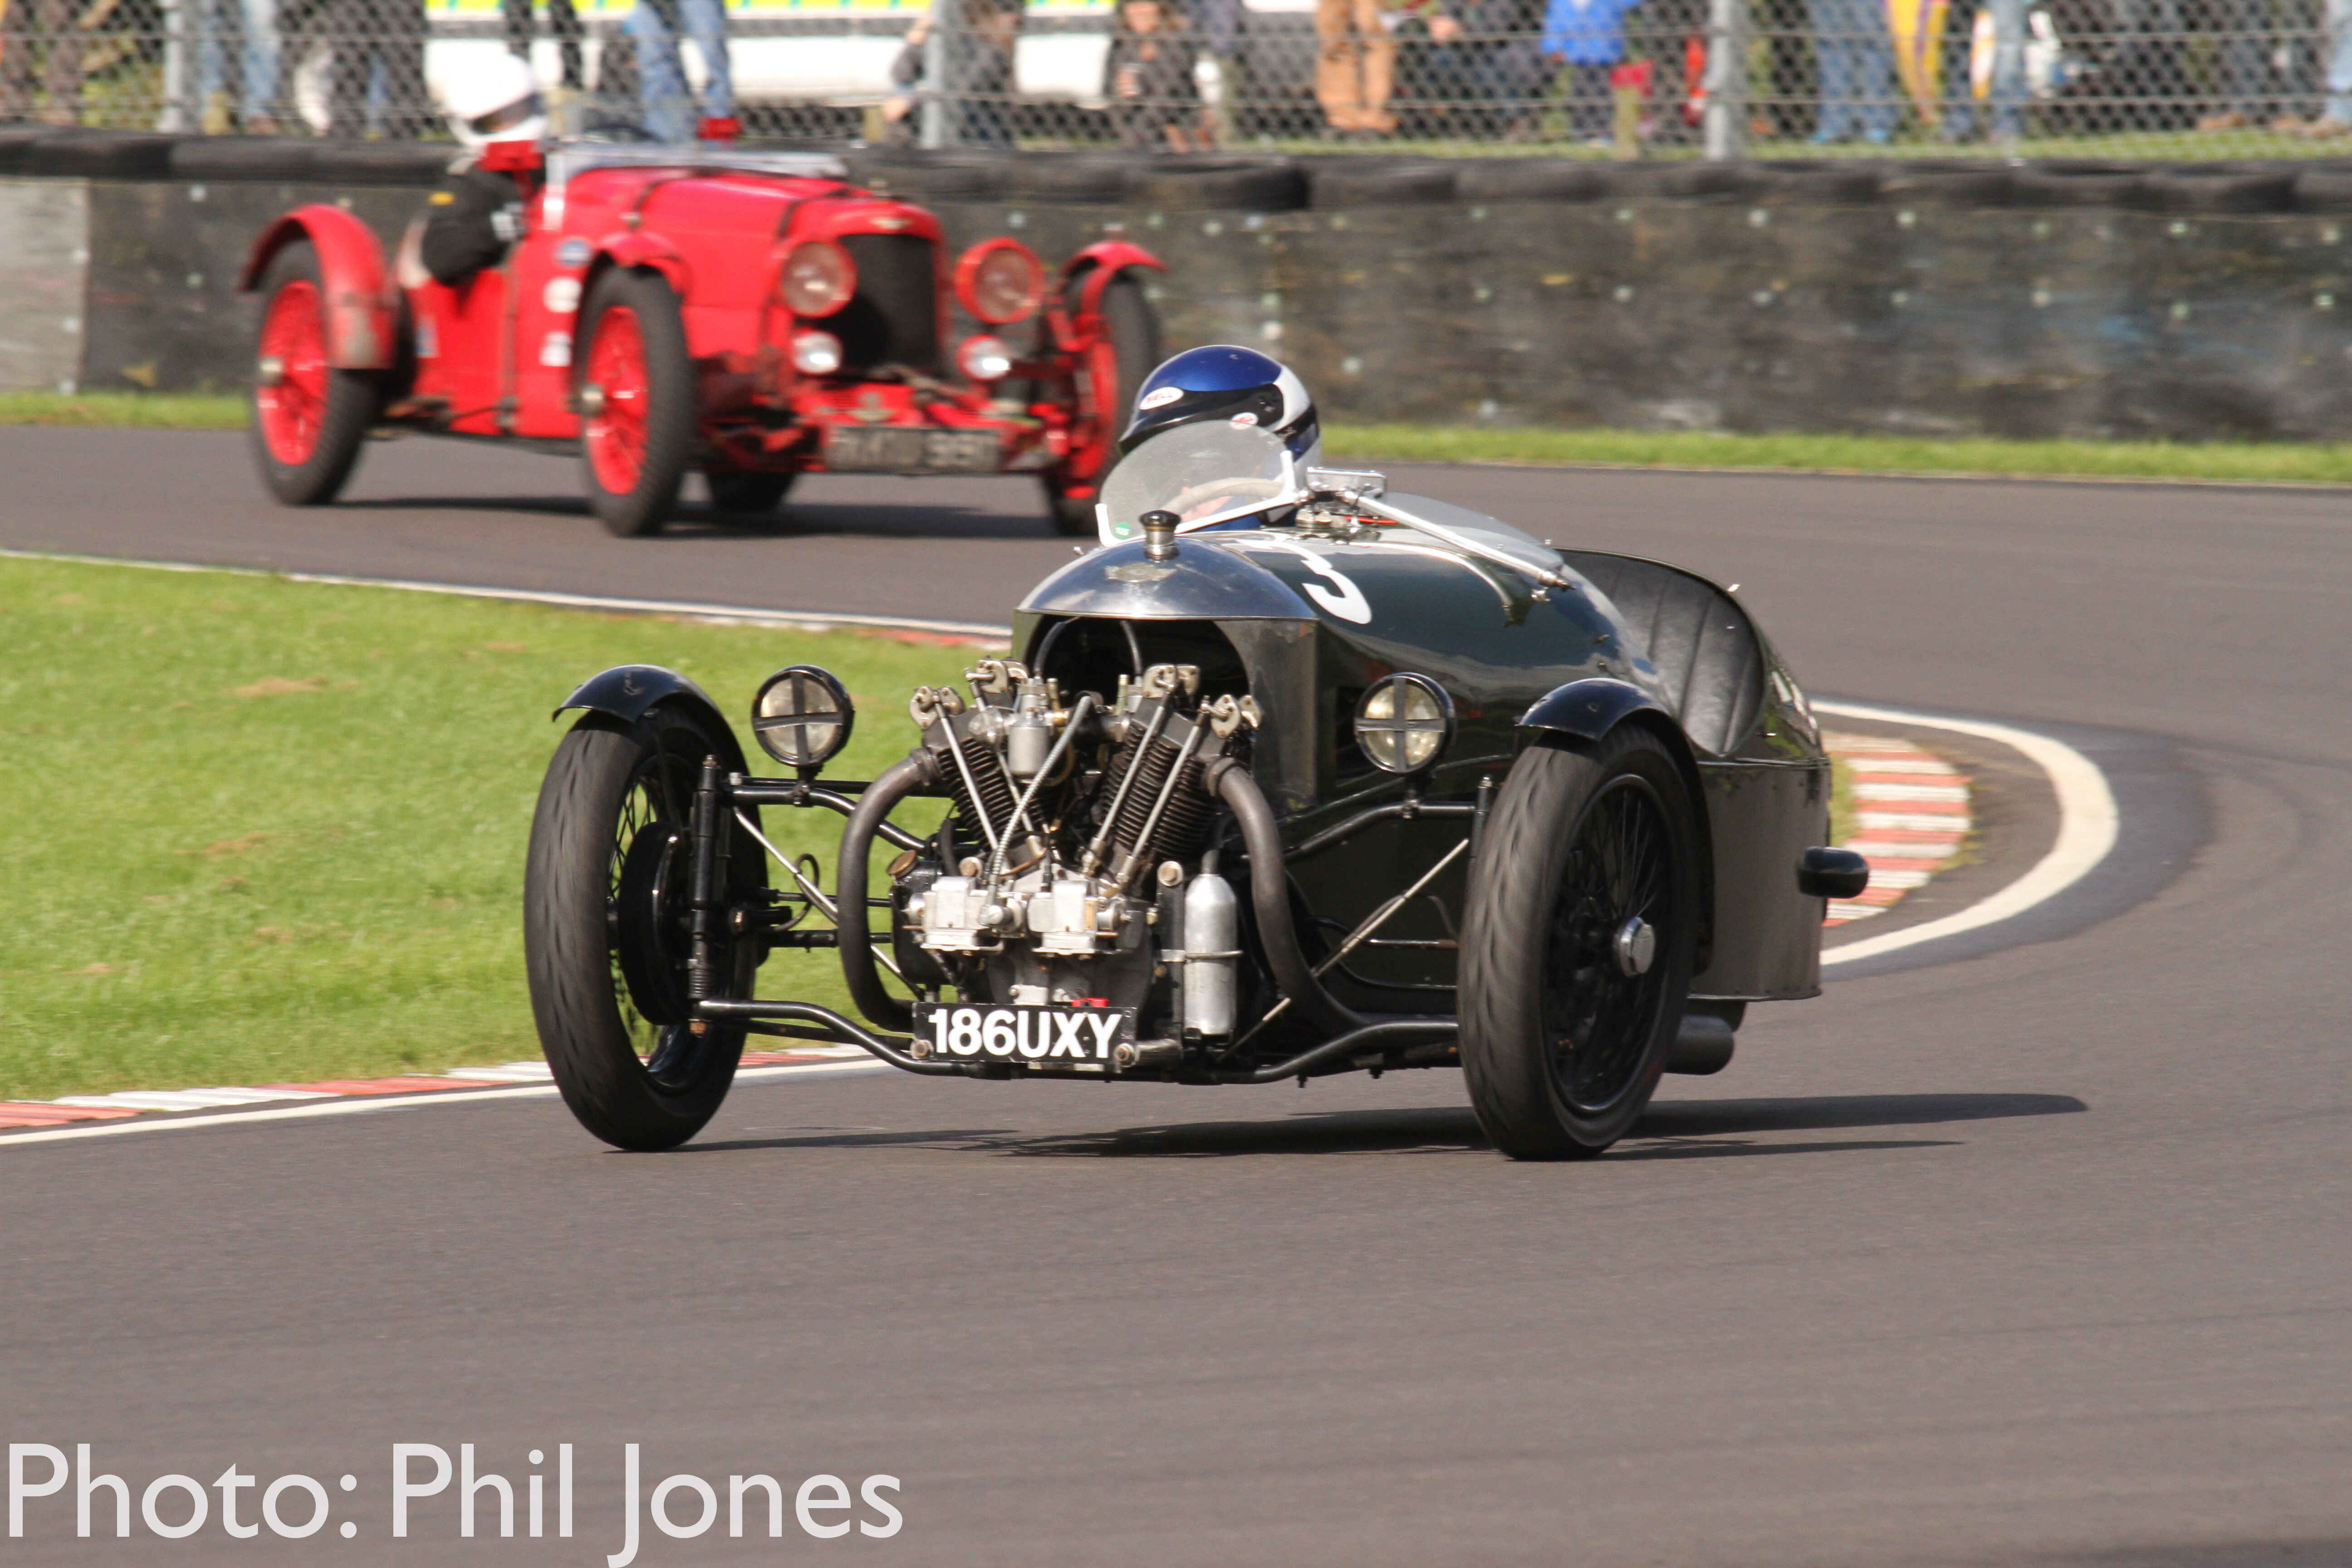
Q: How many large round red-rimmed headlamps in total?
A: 2